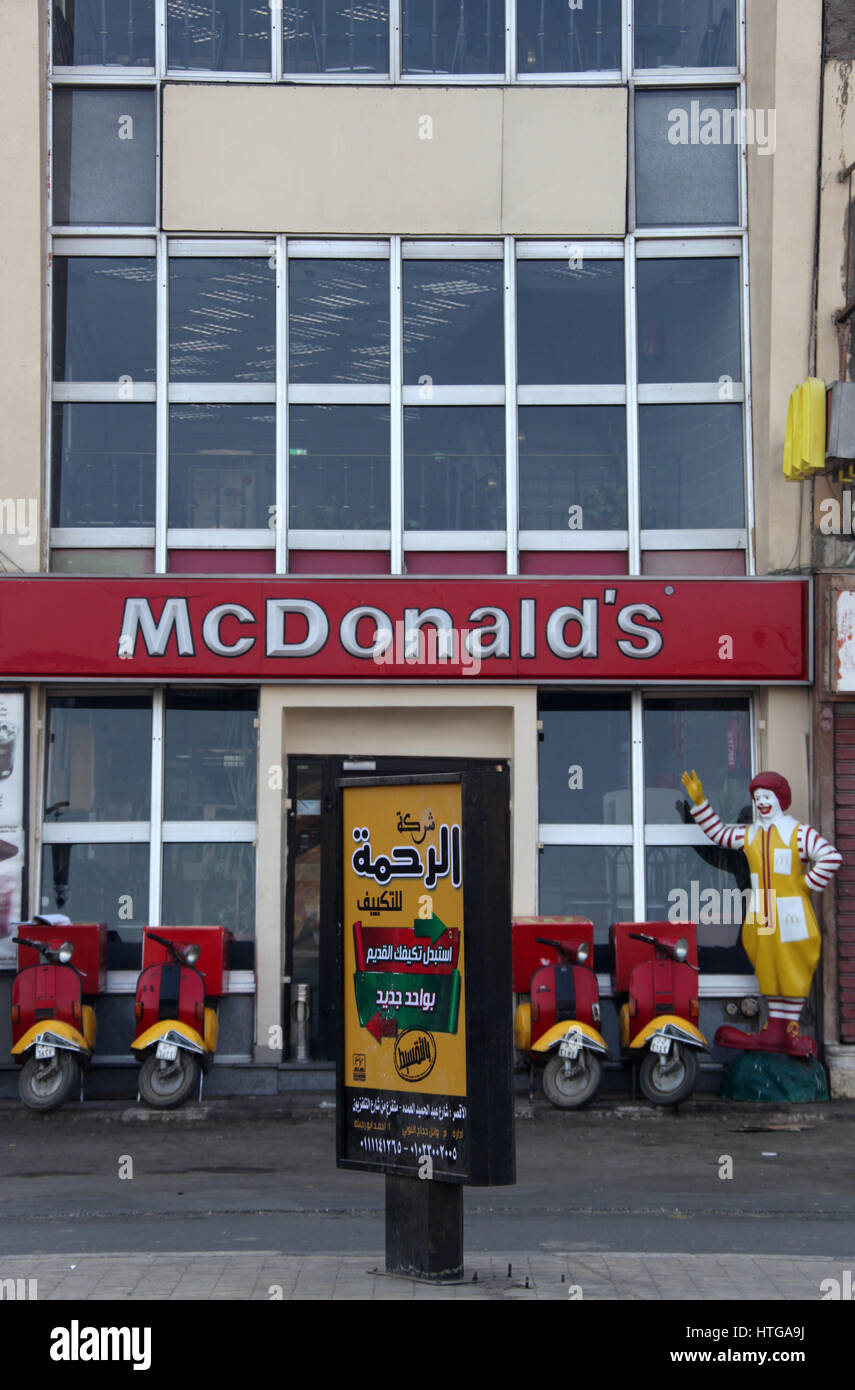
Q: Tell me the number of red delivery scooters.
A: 4